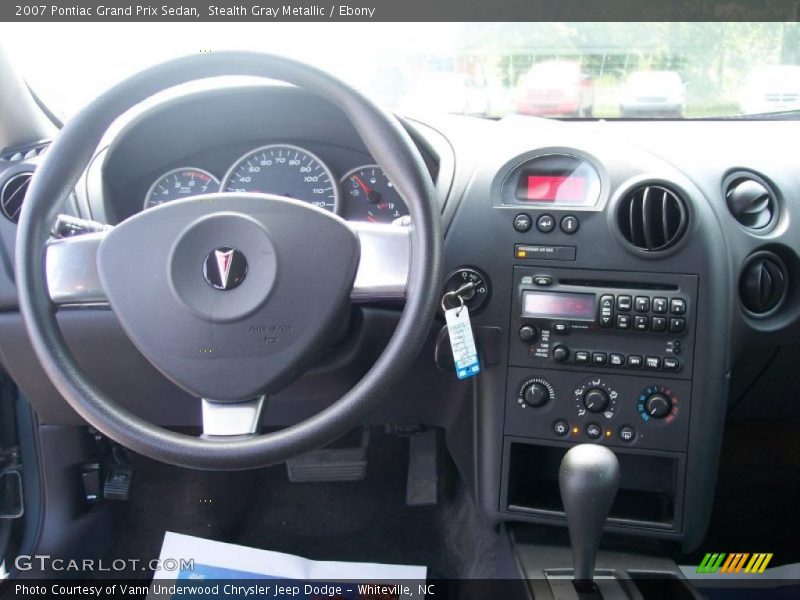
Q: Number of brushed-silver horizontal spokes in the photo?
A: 2